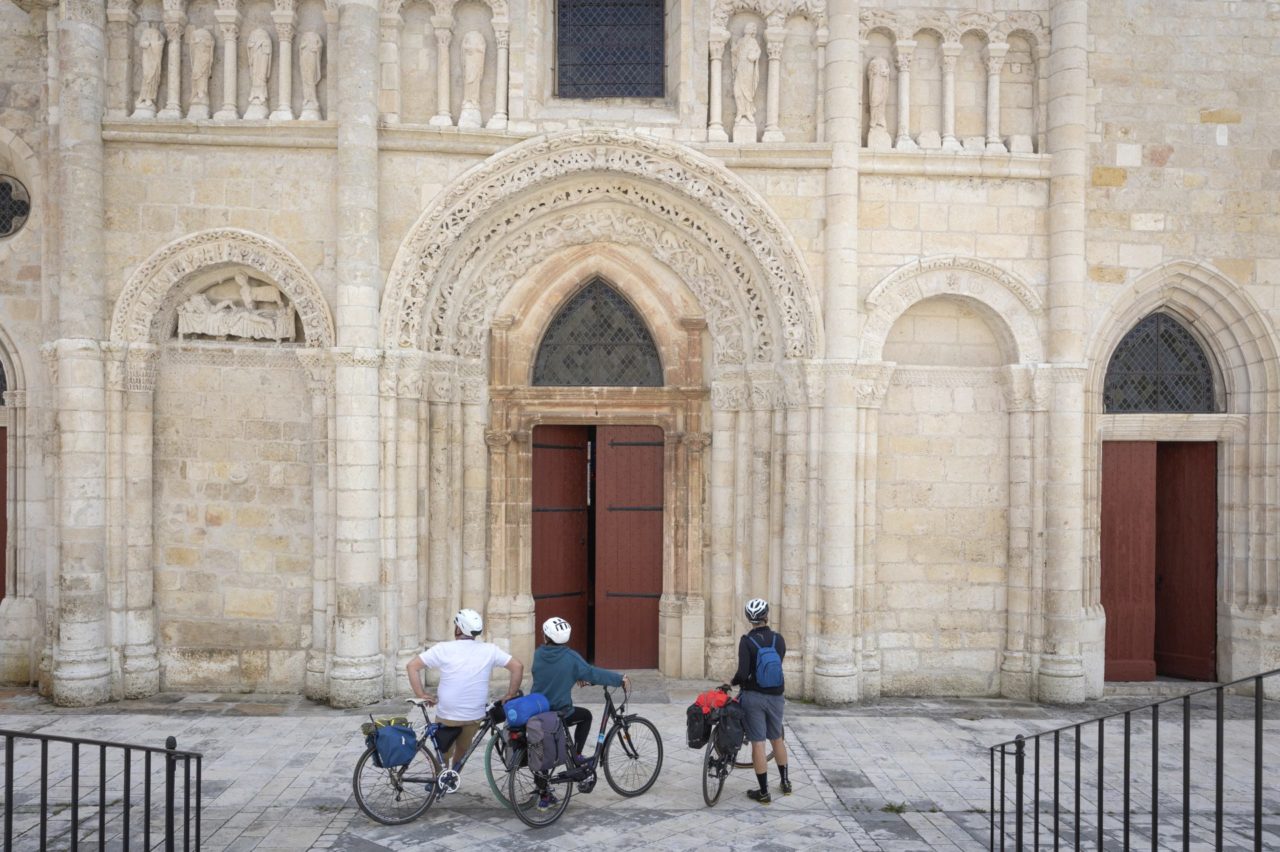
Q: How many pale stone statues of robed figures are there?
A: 7